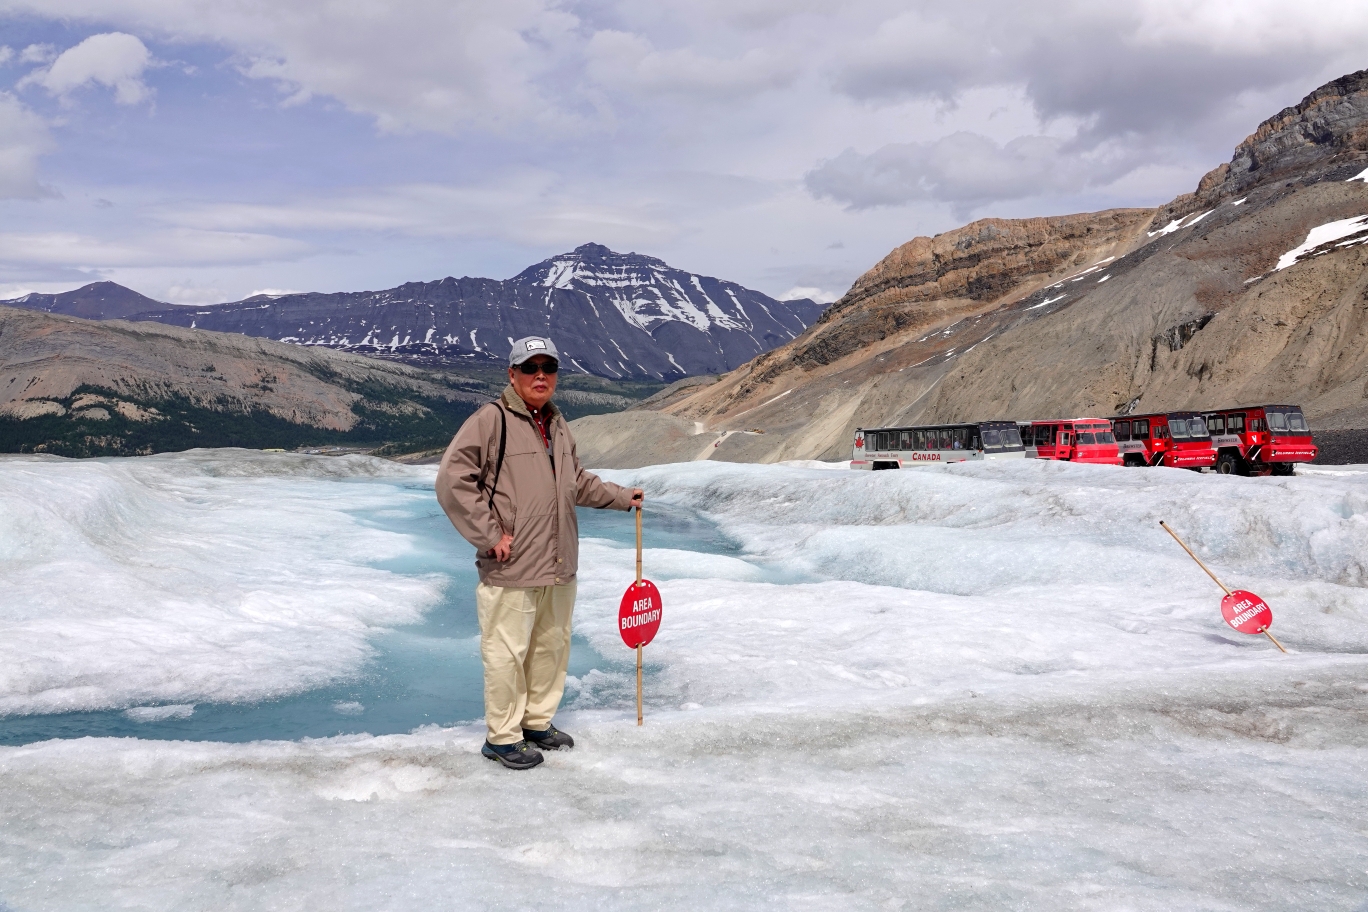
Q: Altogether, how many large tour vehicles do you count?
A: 4